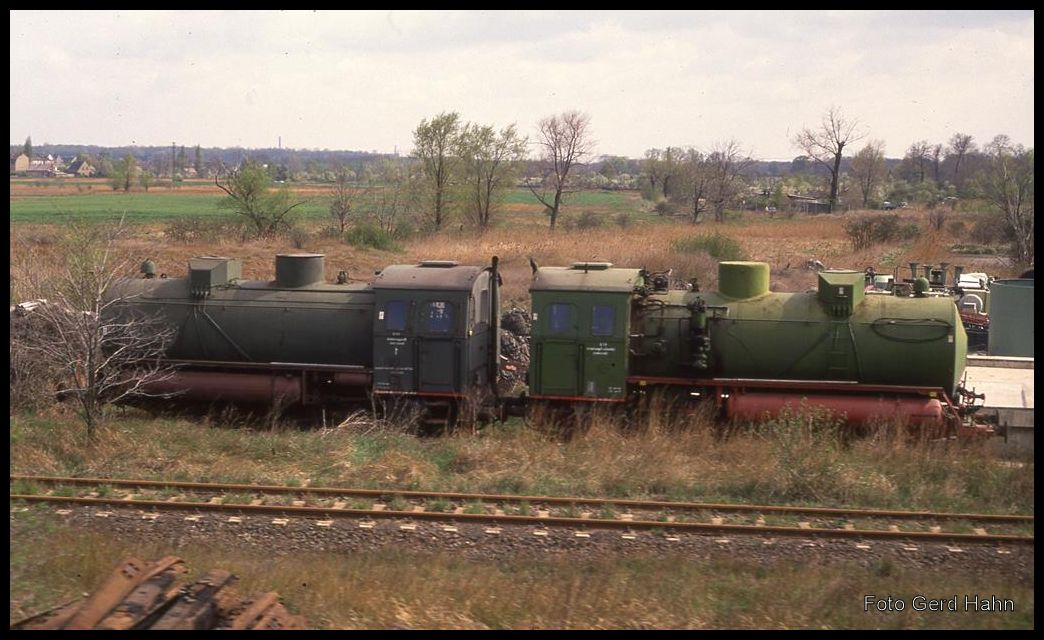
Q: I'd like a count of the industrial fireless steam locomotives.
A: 2